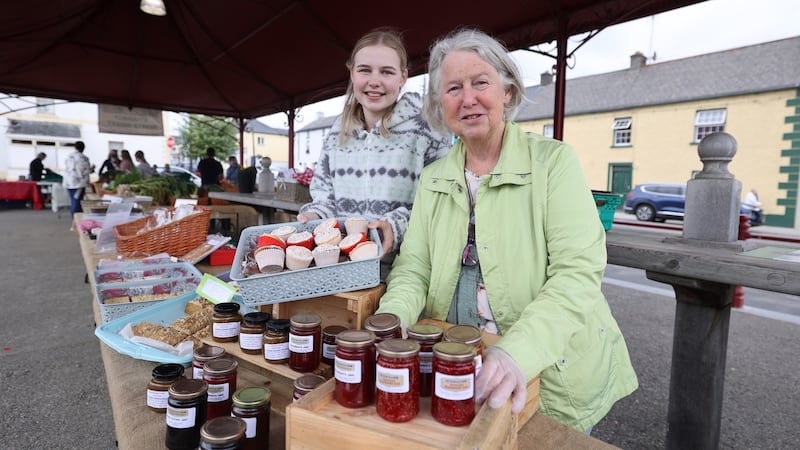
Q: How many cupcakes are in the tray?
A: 11